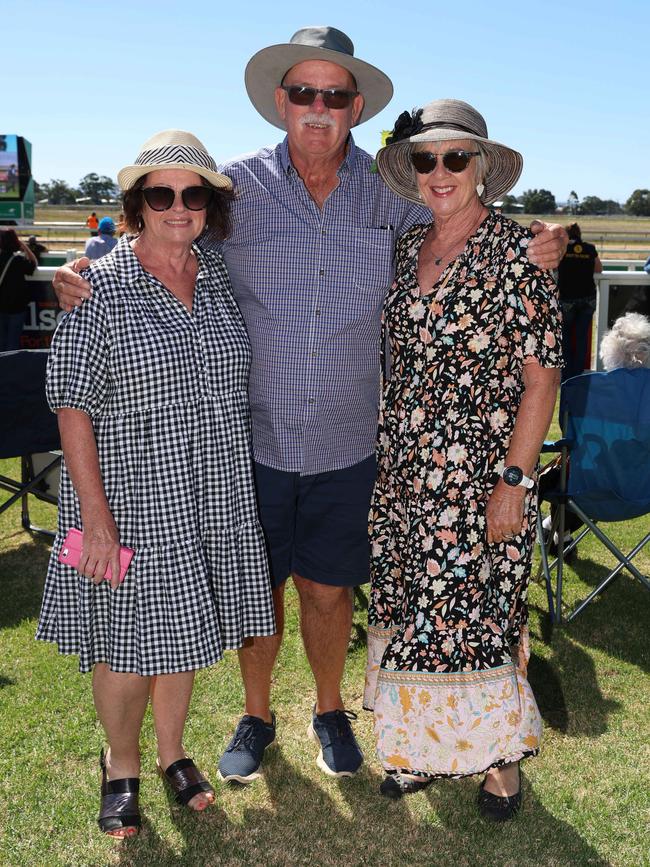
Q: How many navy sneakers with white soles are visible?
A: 2